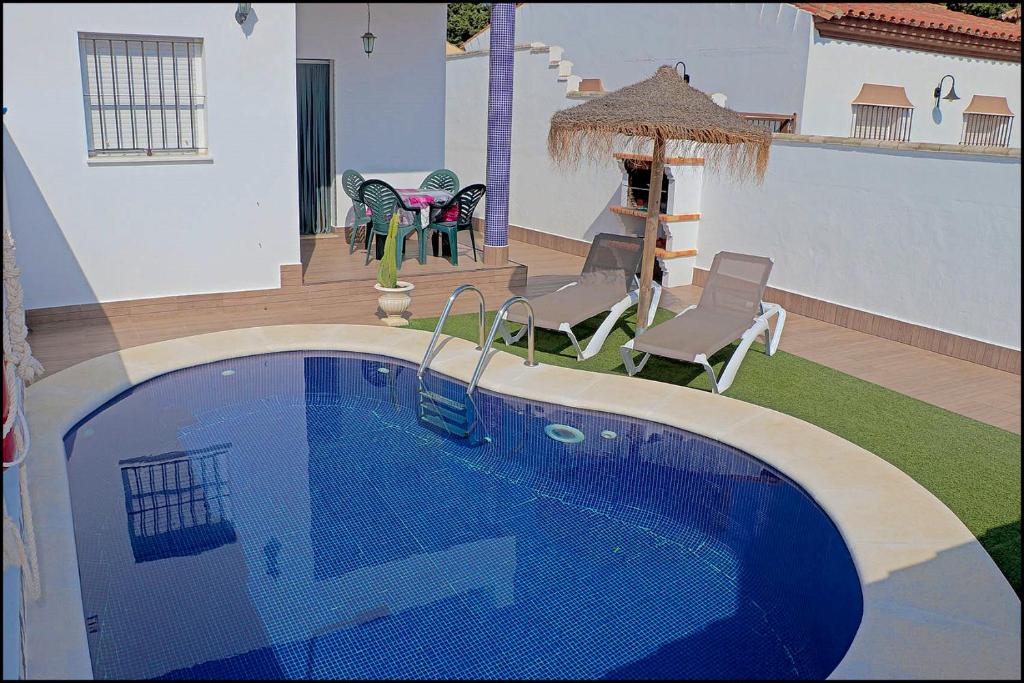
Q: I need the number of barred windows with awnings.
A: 2